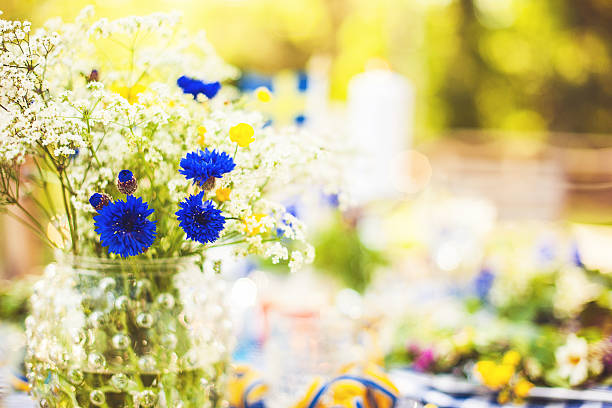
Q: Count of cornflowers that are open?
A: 4